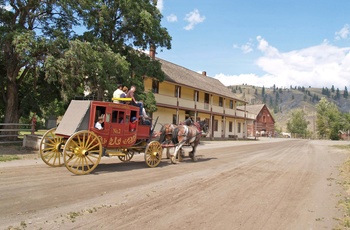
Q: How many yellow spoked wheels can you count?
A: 4